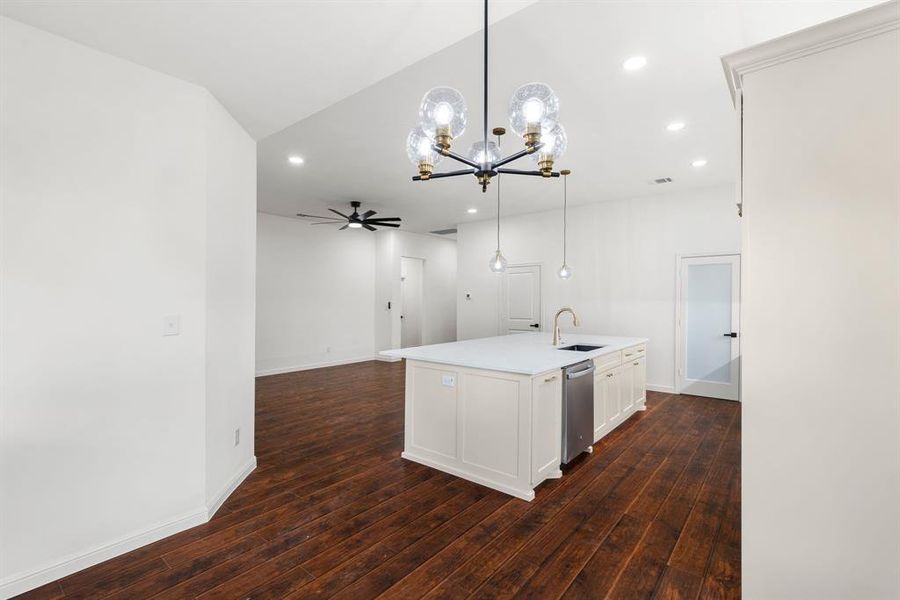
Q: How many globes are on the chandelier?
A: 5